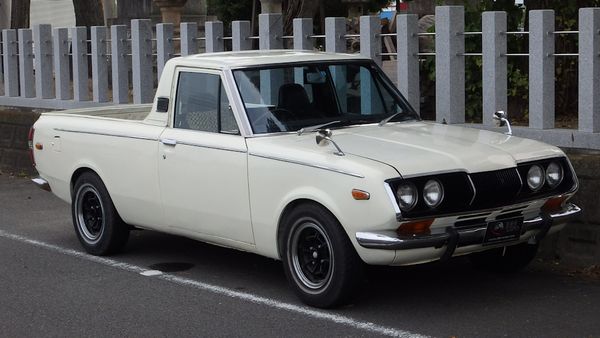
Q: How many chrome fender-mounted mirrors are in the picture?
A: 2